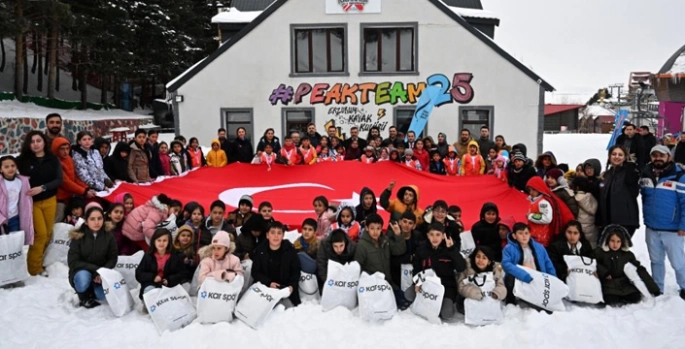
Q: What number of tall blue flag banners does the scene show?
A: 2